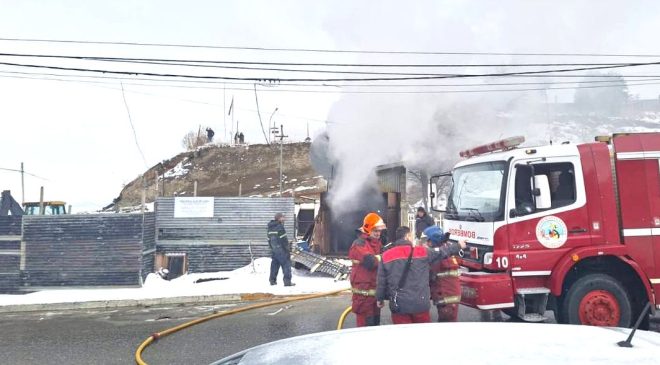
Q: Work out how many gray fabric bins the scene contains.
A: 0